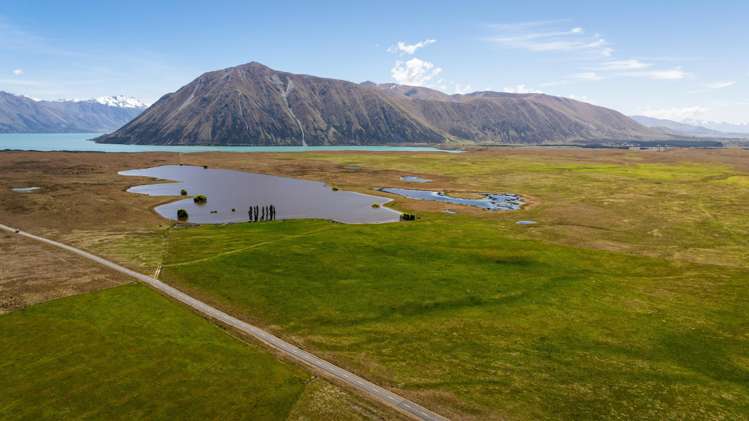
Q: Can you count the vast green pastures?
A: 2